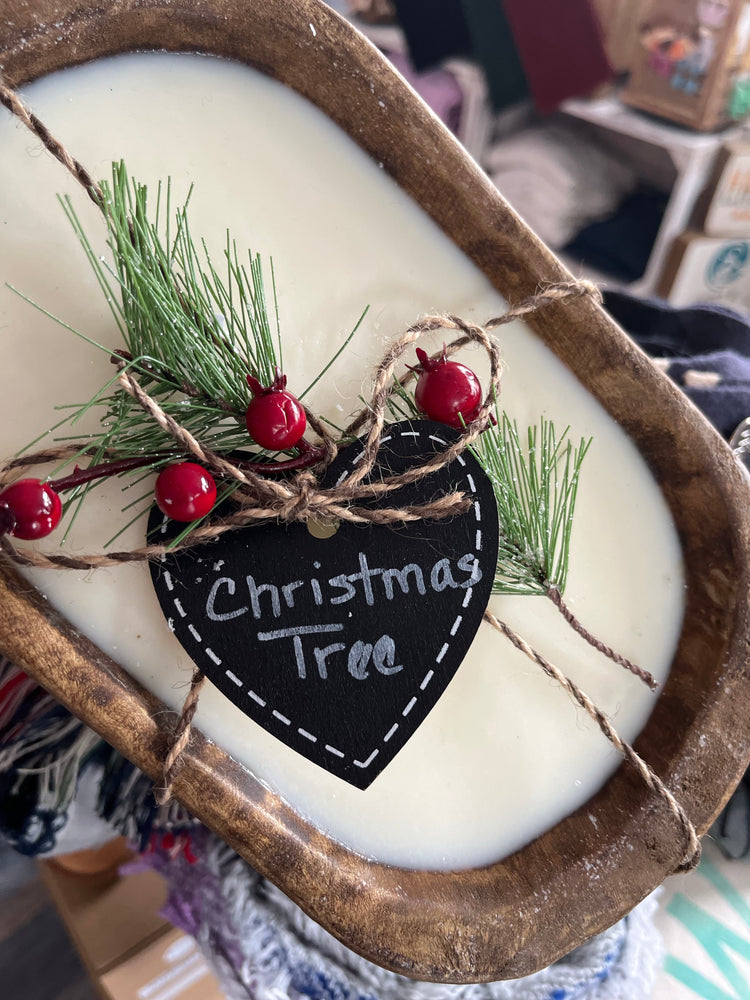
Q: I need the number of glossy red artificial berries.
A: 4